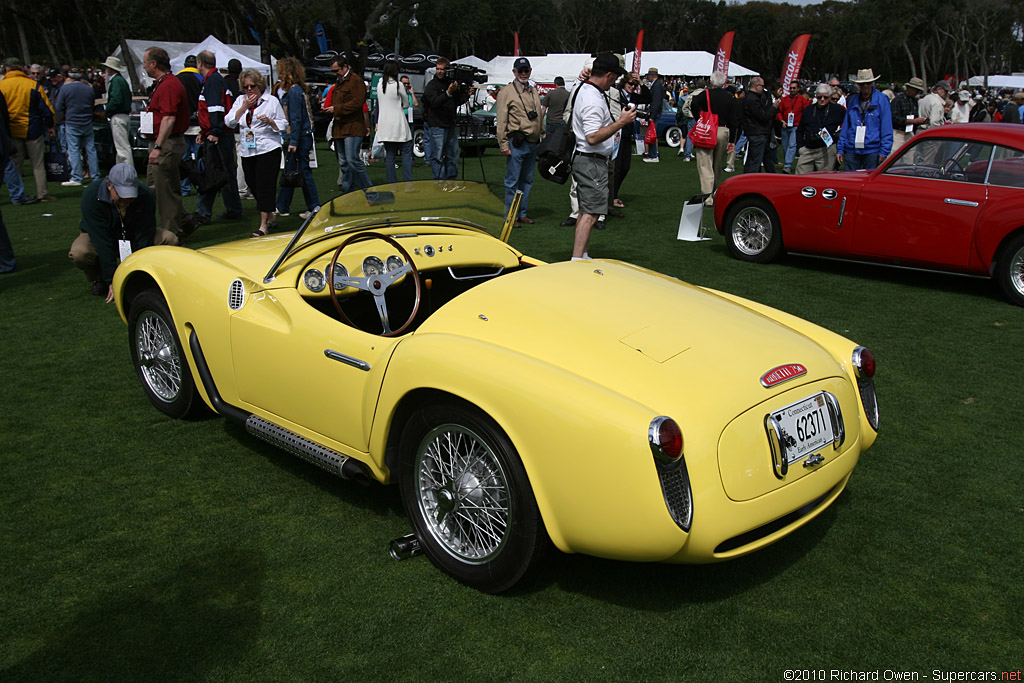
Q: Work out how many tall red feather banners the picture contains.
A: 4